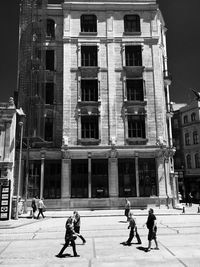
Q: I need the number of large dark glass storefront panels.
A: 6